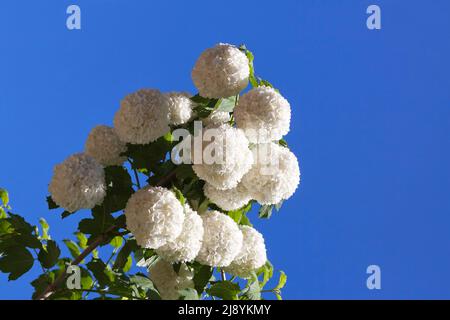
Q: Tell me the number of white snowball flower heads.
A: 15